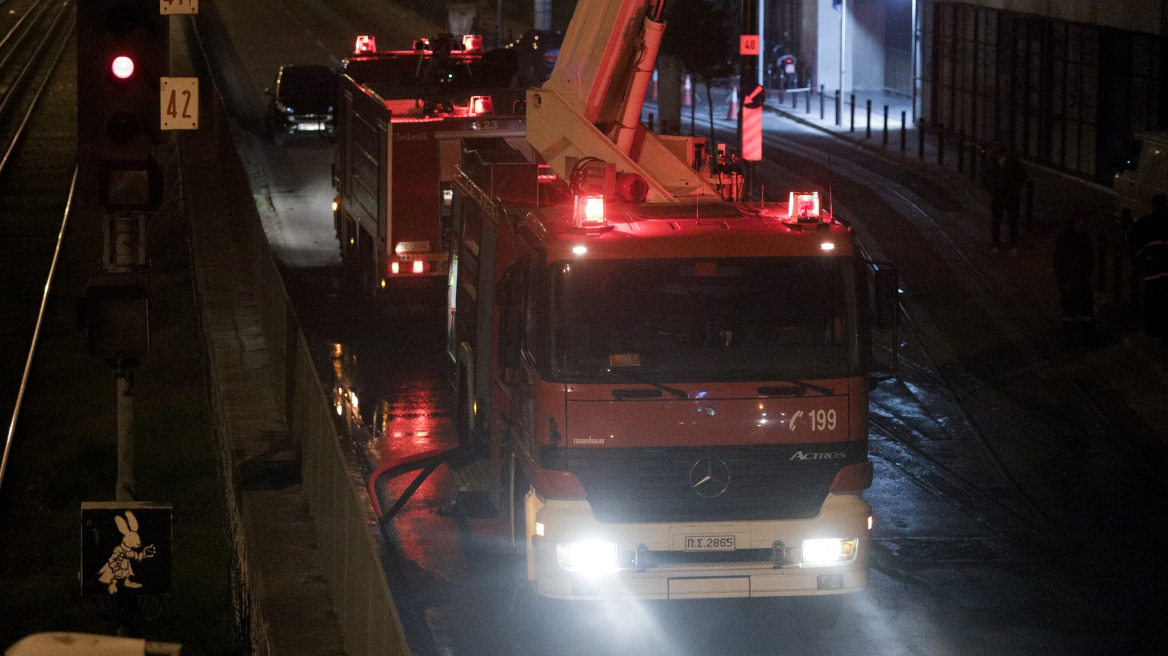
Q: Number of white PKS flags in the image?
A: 0